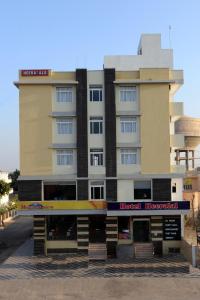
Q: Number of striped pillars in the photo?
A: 4